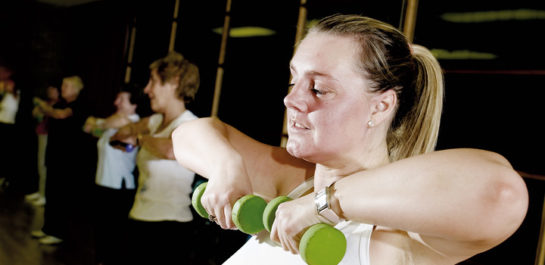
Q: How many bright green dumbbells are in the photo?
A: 2